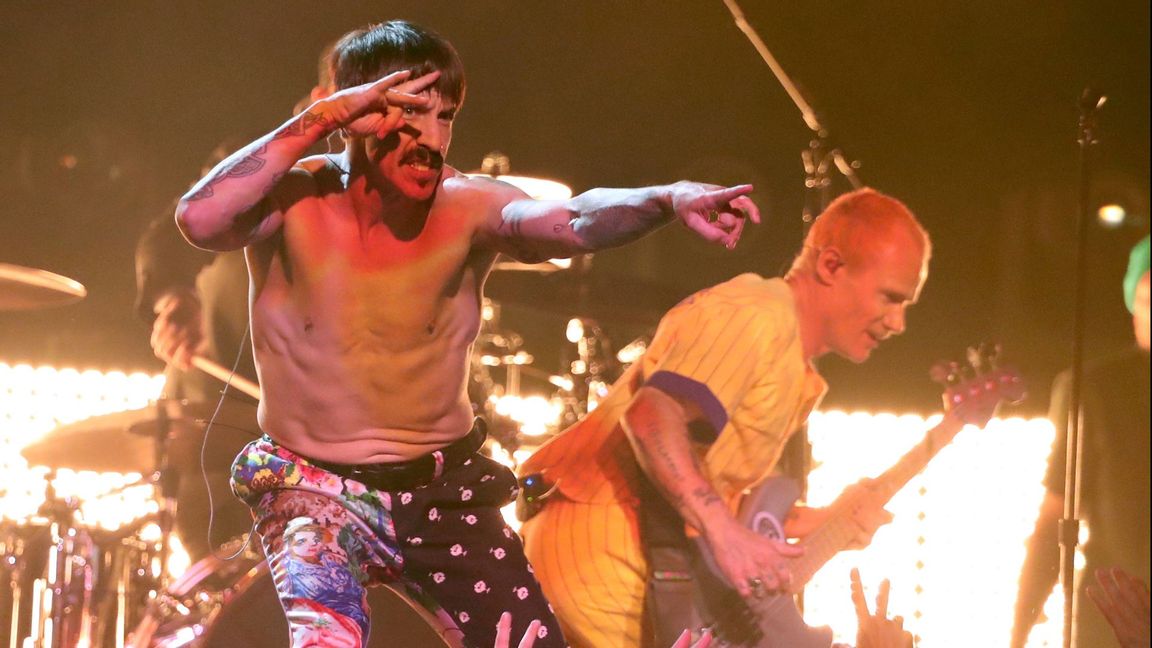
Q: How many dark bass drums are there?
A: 1